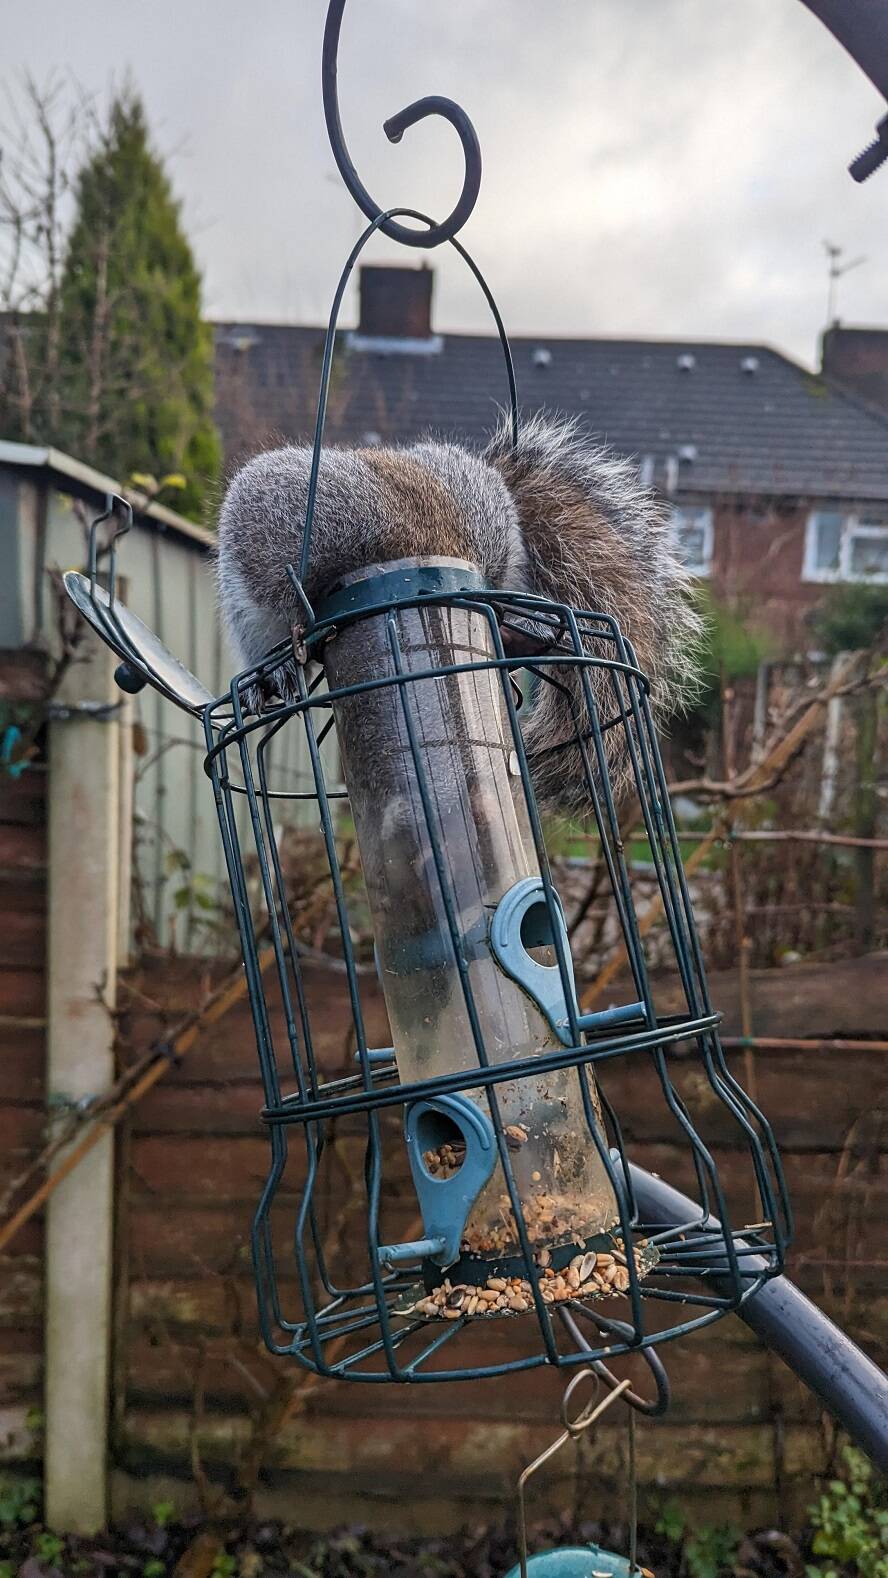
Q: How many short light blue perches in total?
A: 3